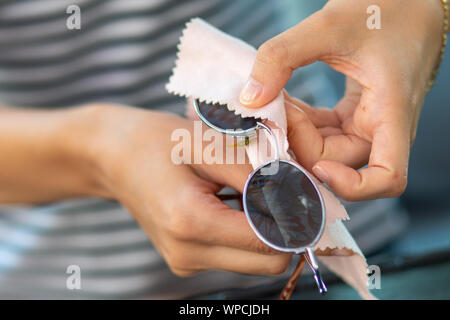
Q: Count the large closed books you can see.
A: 0